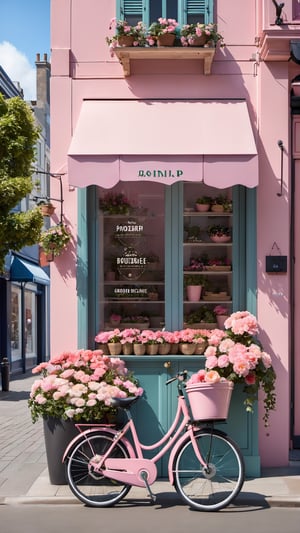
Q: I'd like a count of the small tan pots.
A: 9